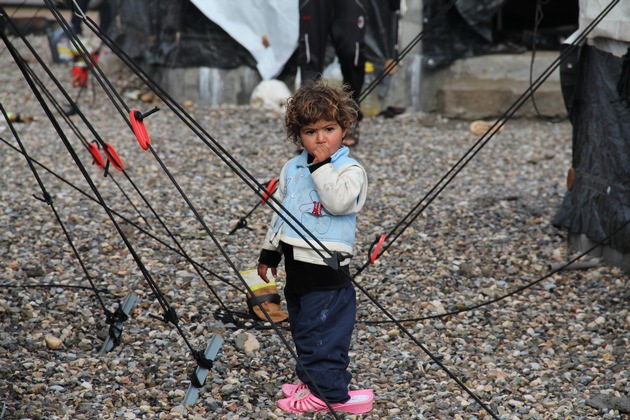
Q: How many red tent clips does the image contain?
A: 5